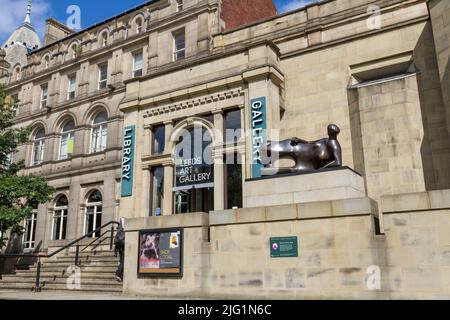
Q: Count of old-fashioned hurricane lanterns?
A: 0